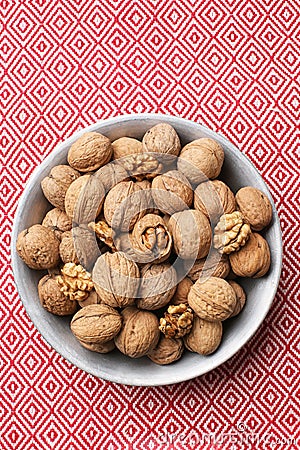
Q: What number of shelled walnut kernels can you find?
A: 5